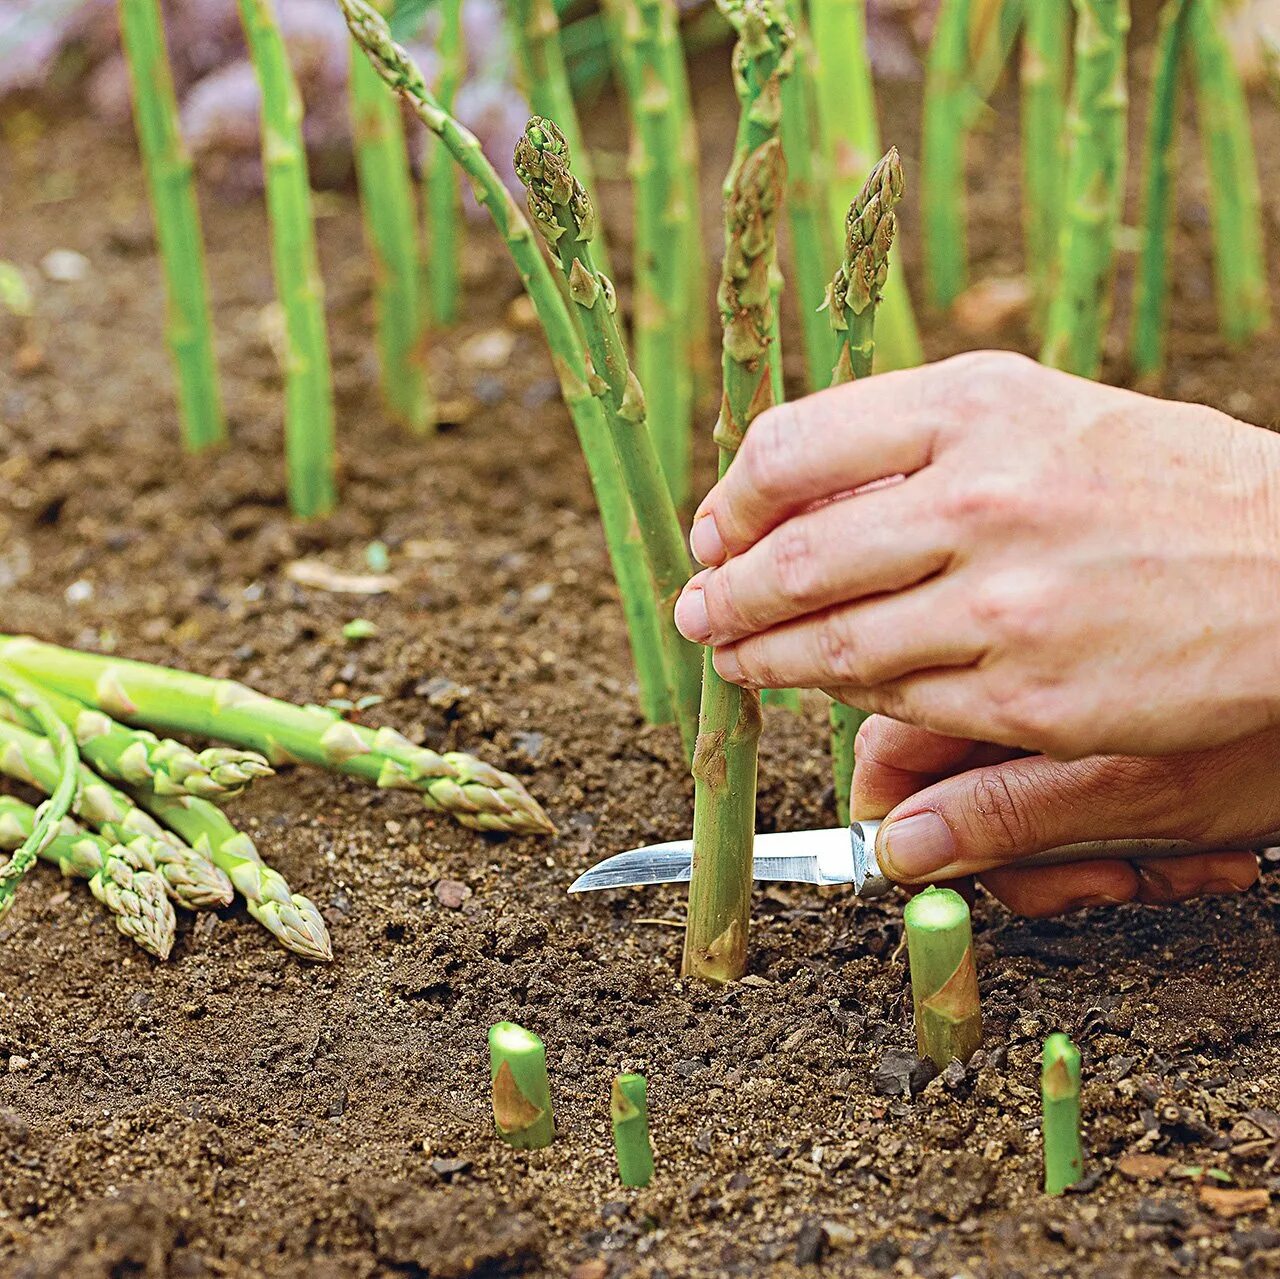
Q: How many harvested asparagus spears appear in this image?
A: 6